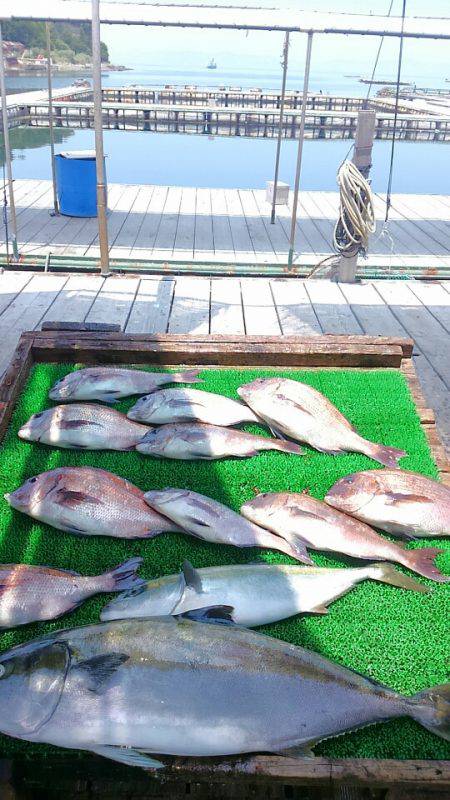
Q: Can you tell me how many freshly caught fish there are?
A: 12